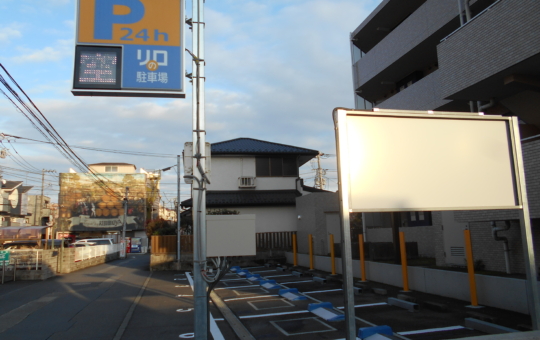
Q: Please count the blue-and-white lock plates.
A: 7